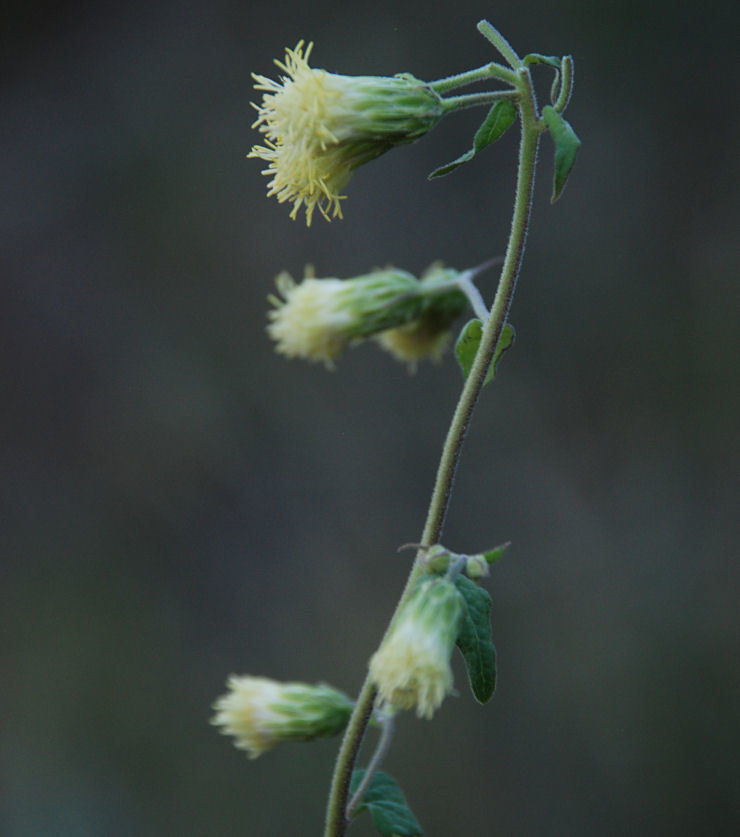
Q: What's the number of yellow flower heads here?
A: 6